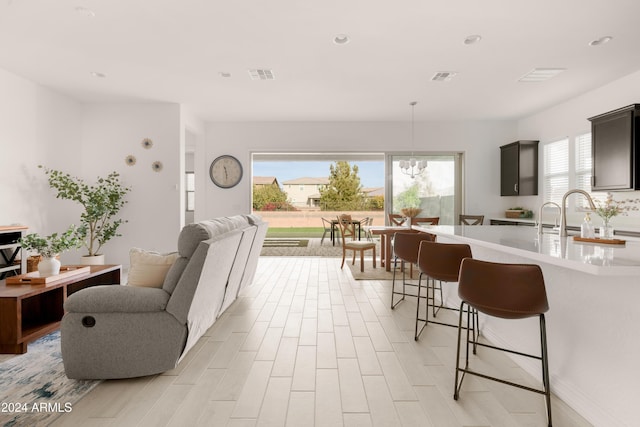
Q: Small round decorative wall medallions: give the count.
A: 3